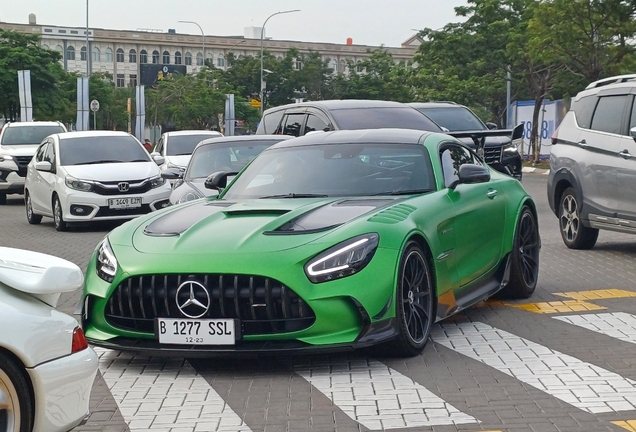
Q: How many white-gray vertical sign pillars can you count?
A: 4